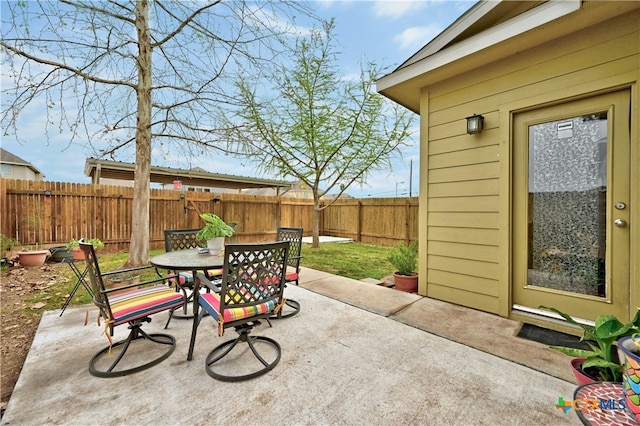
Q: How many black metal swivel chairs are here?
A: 4